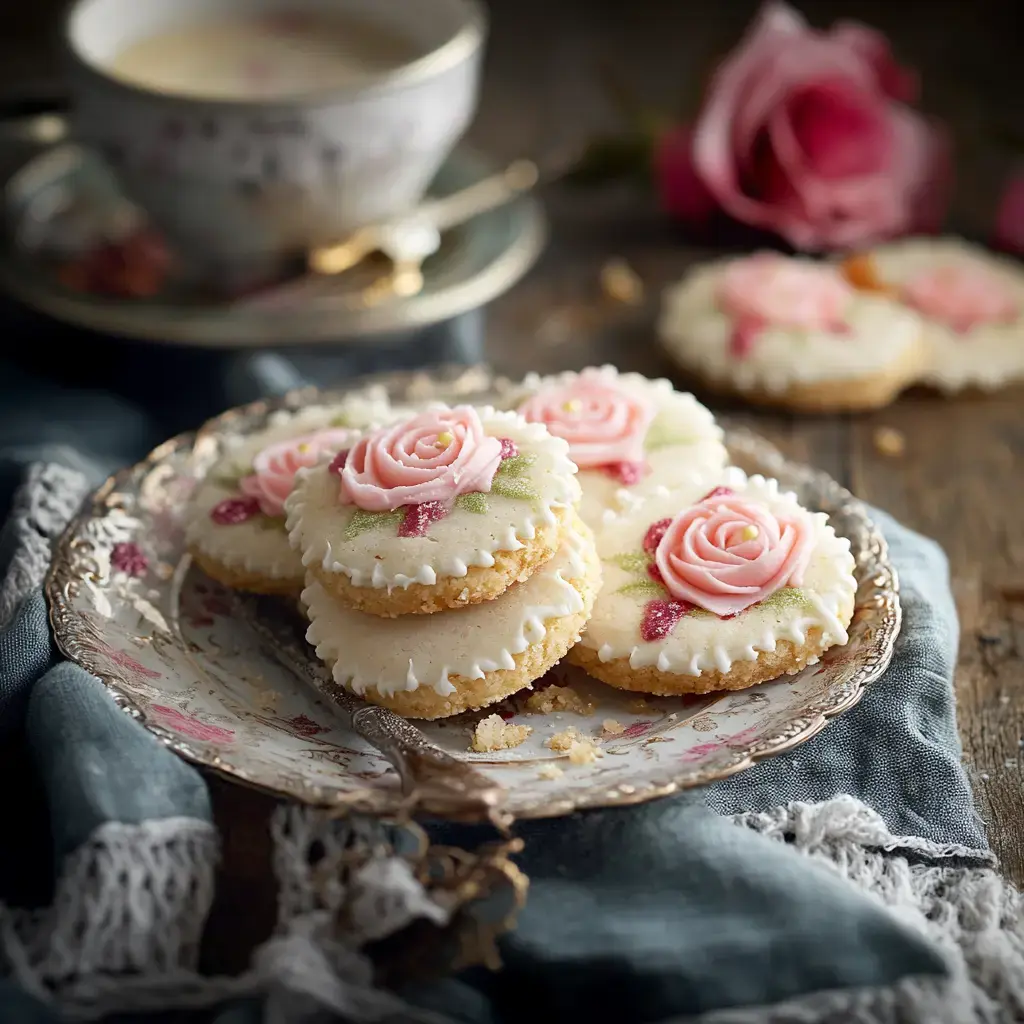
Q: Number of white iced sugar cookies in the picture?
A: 7